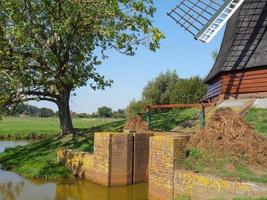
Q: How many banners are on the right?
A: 0